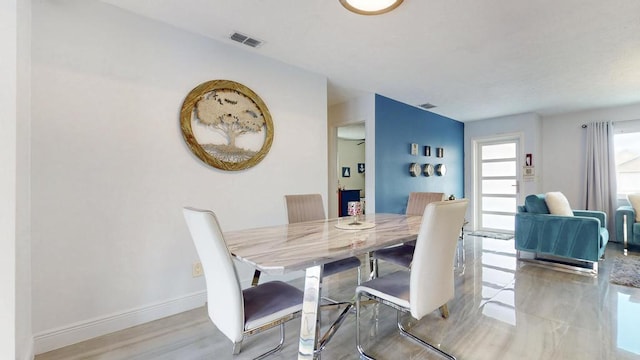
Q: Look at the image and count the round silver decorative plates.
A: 3